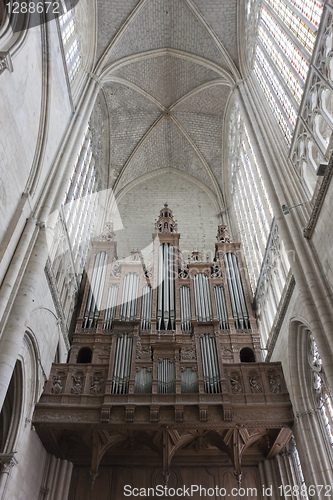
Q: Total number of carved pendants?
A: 3